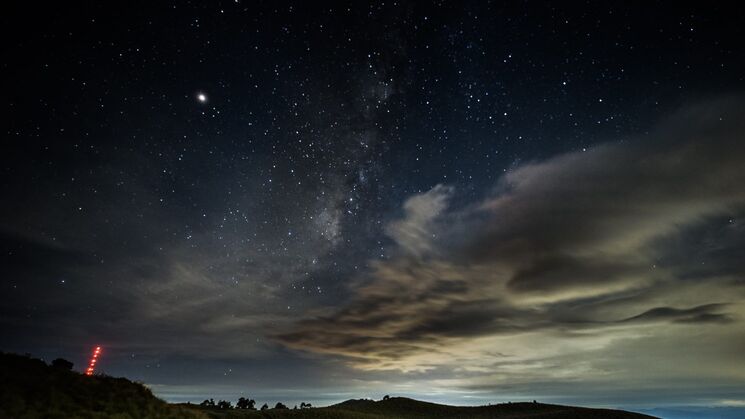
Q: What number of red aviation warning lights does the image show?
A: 7